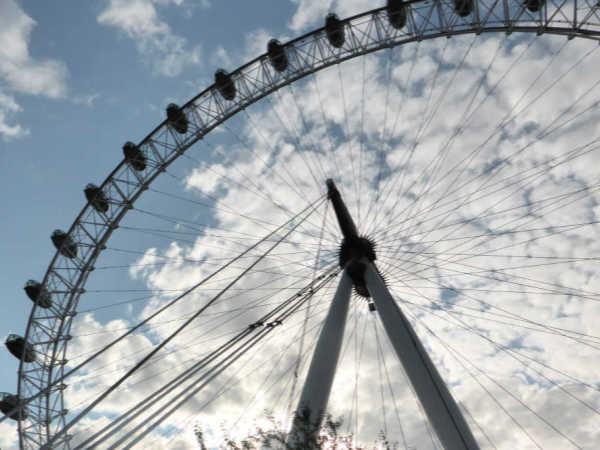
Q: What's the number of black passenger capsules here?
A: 13